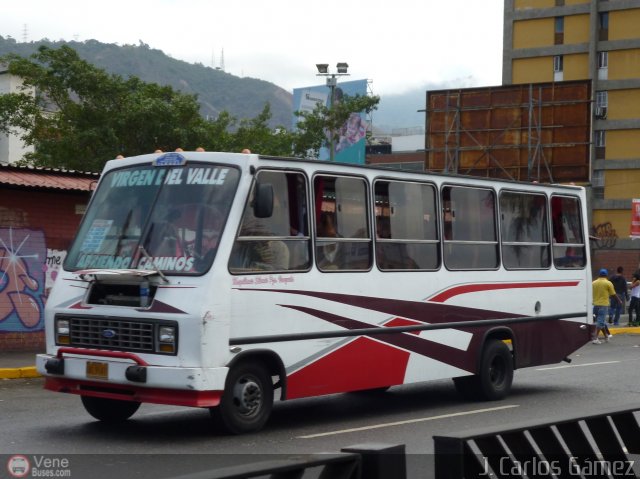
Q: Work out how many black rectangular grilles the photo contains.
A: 1